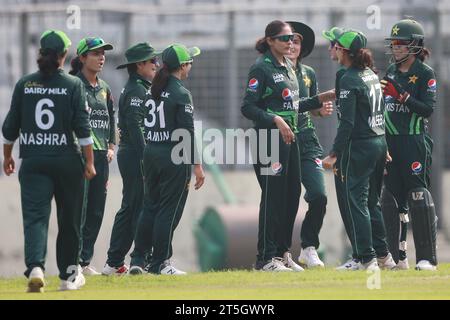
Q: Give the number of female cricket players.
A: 9